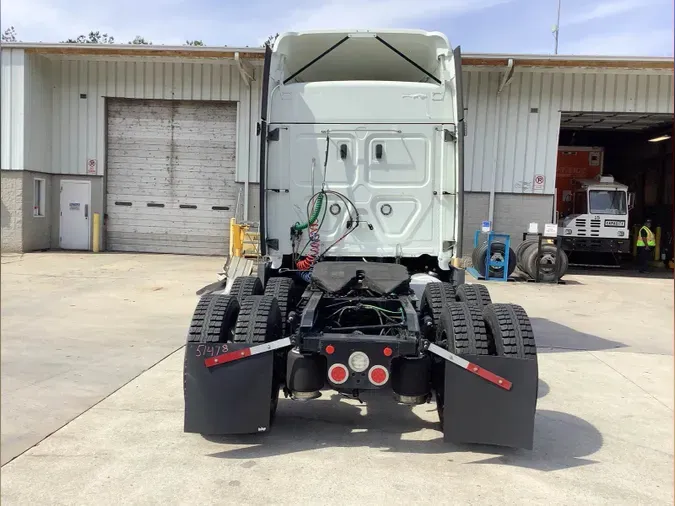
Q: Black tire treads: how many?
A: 8